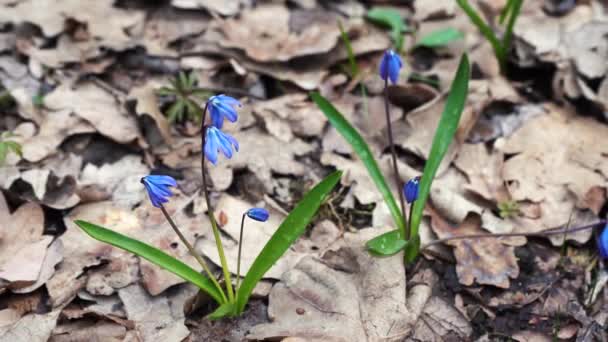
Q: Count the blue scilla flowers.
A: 7